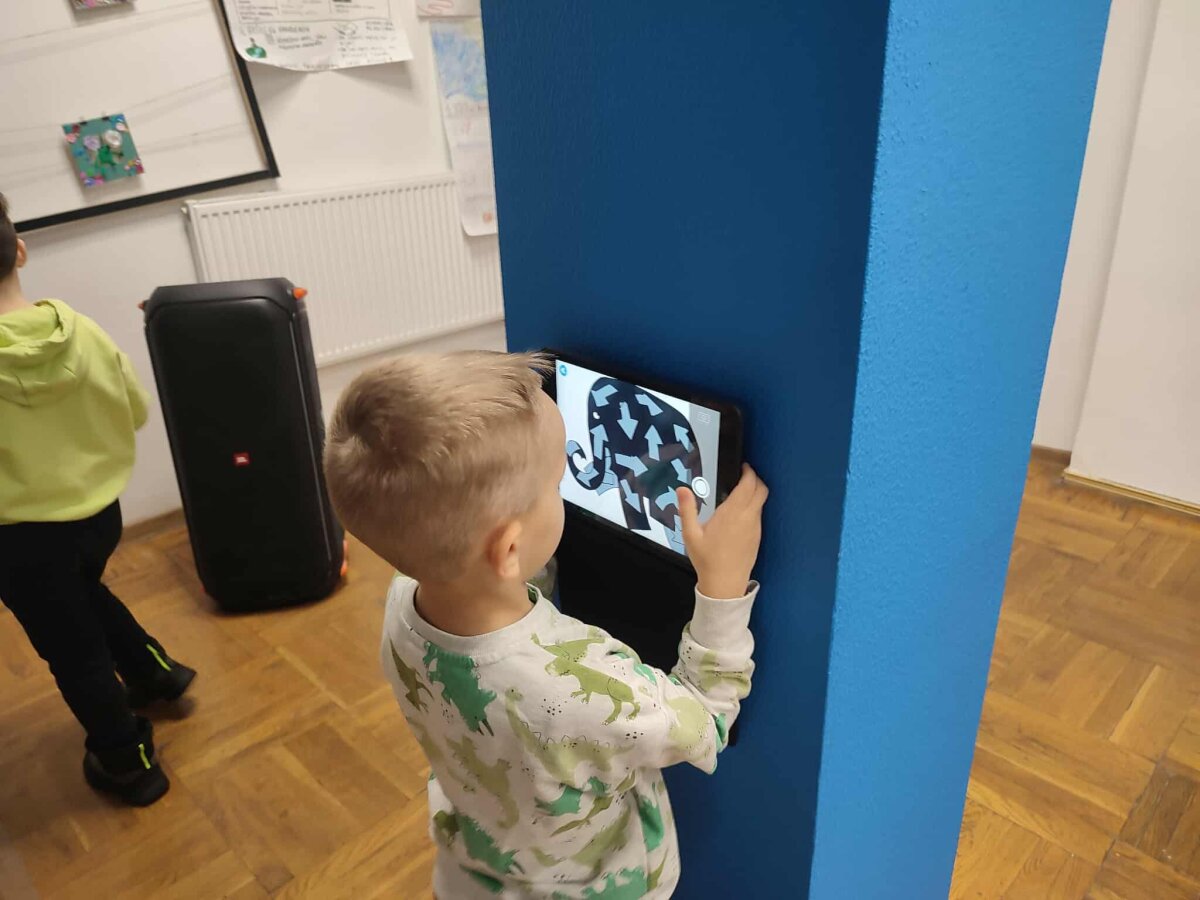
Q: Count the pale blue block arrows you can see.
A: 11